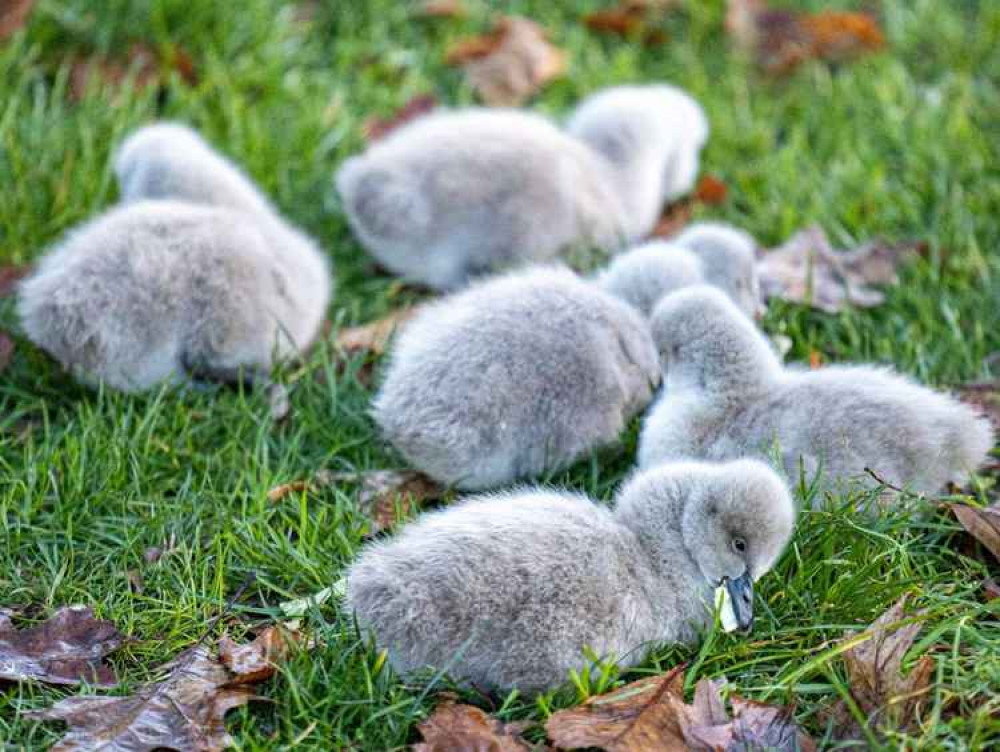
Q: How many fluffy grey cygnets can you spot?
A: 5